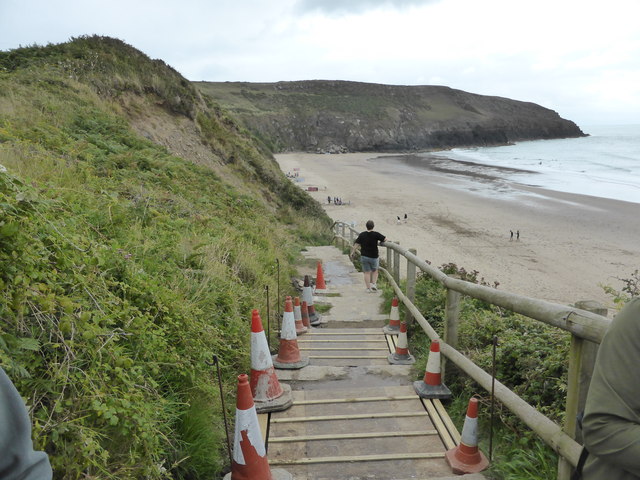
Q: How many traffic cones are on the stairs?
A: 11